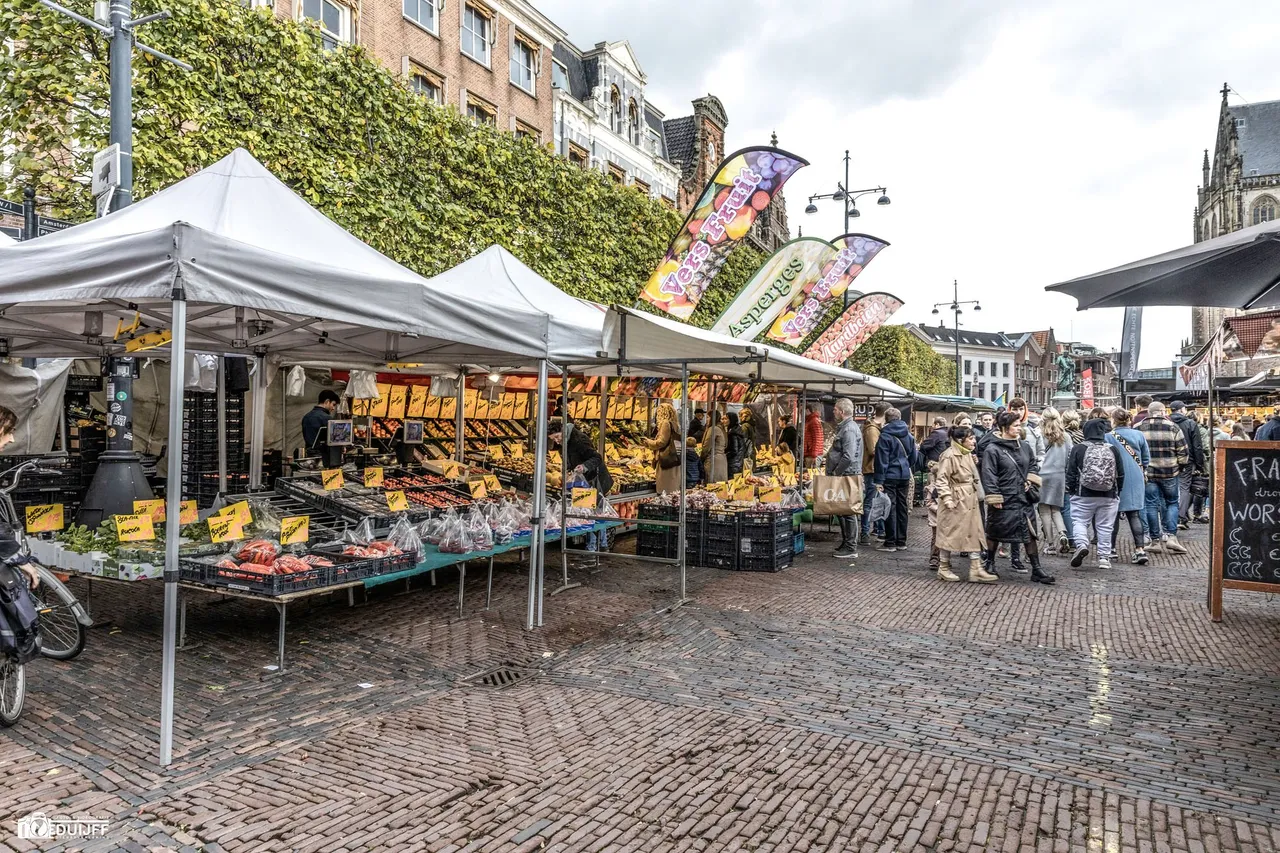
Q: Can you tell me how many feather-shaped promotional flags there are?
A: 4